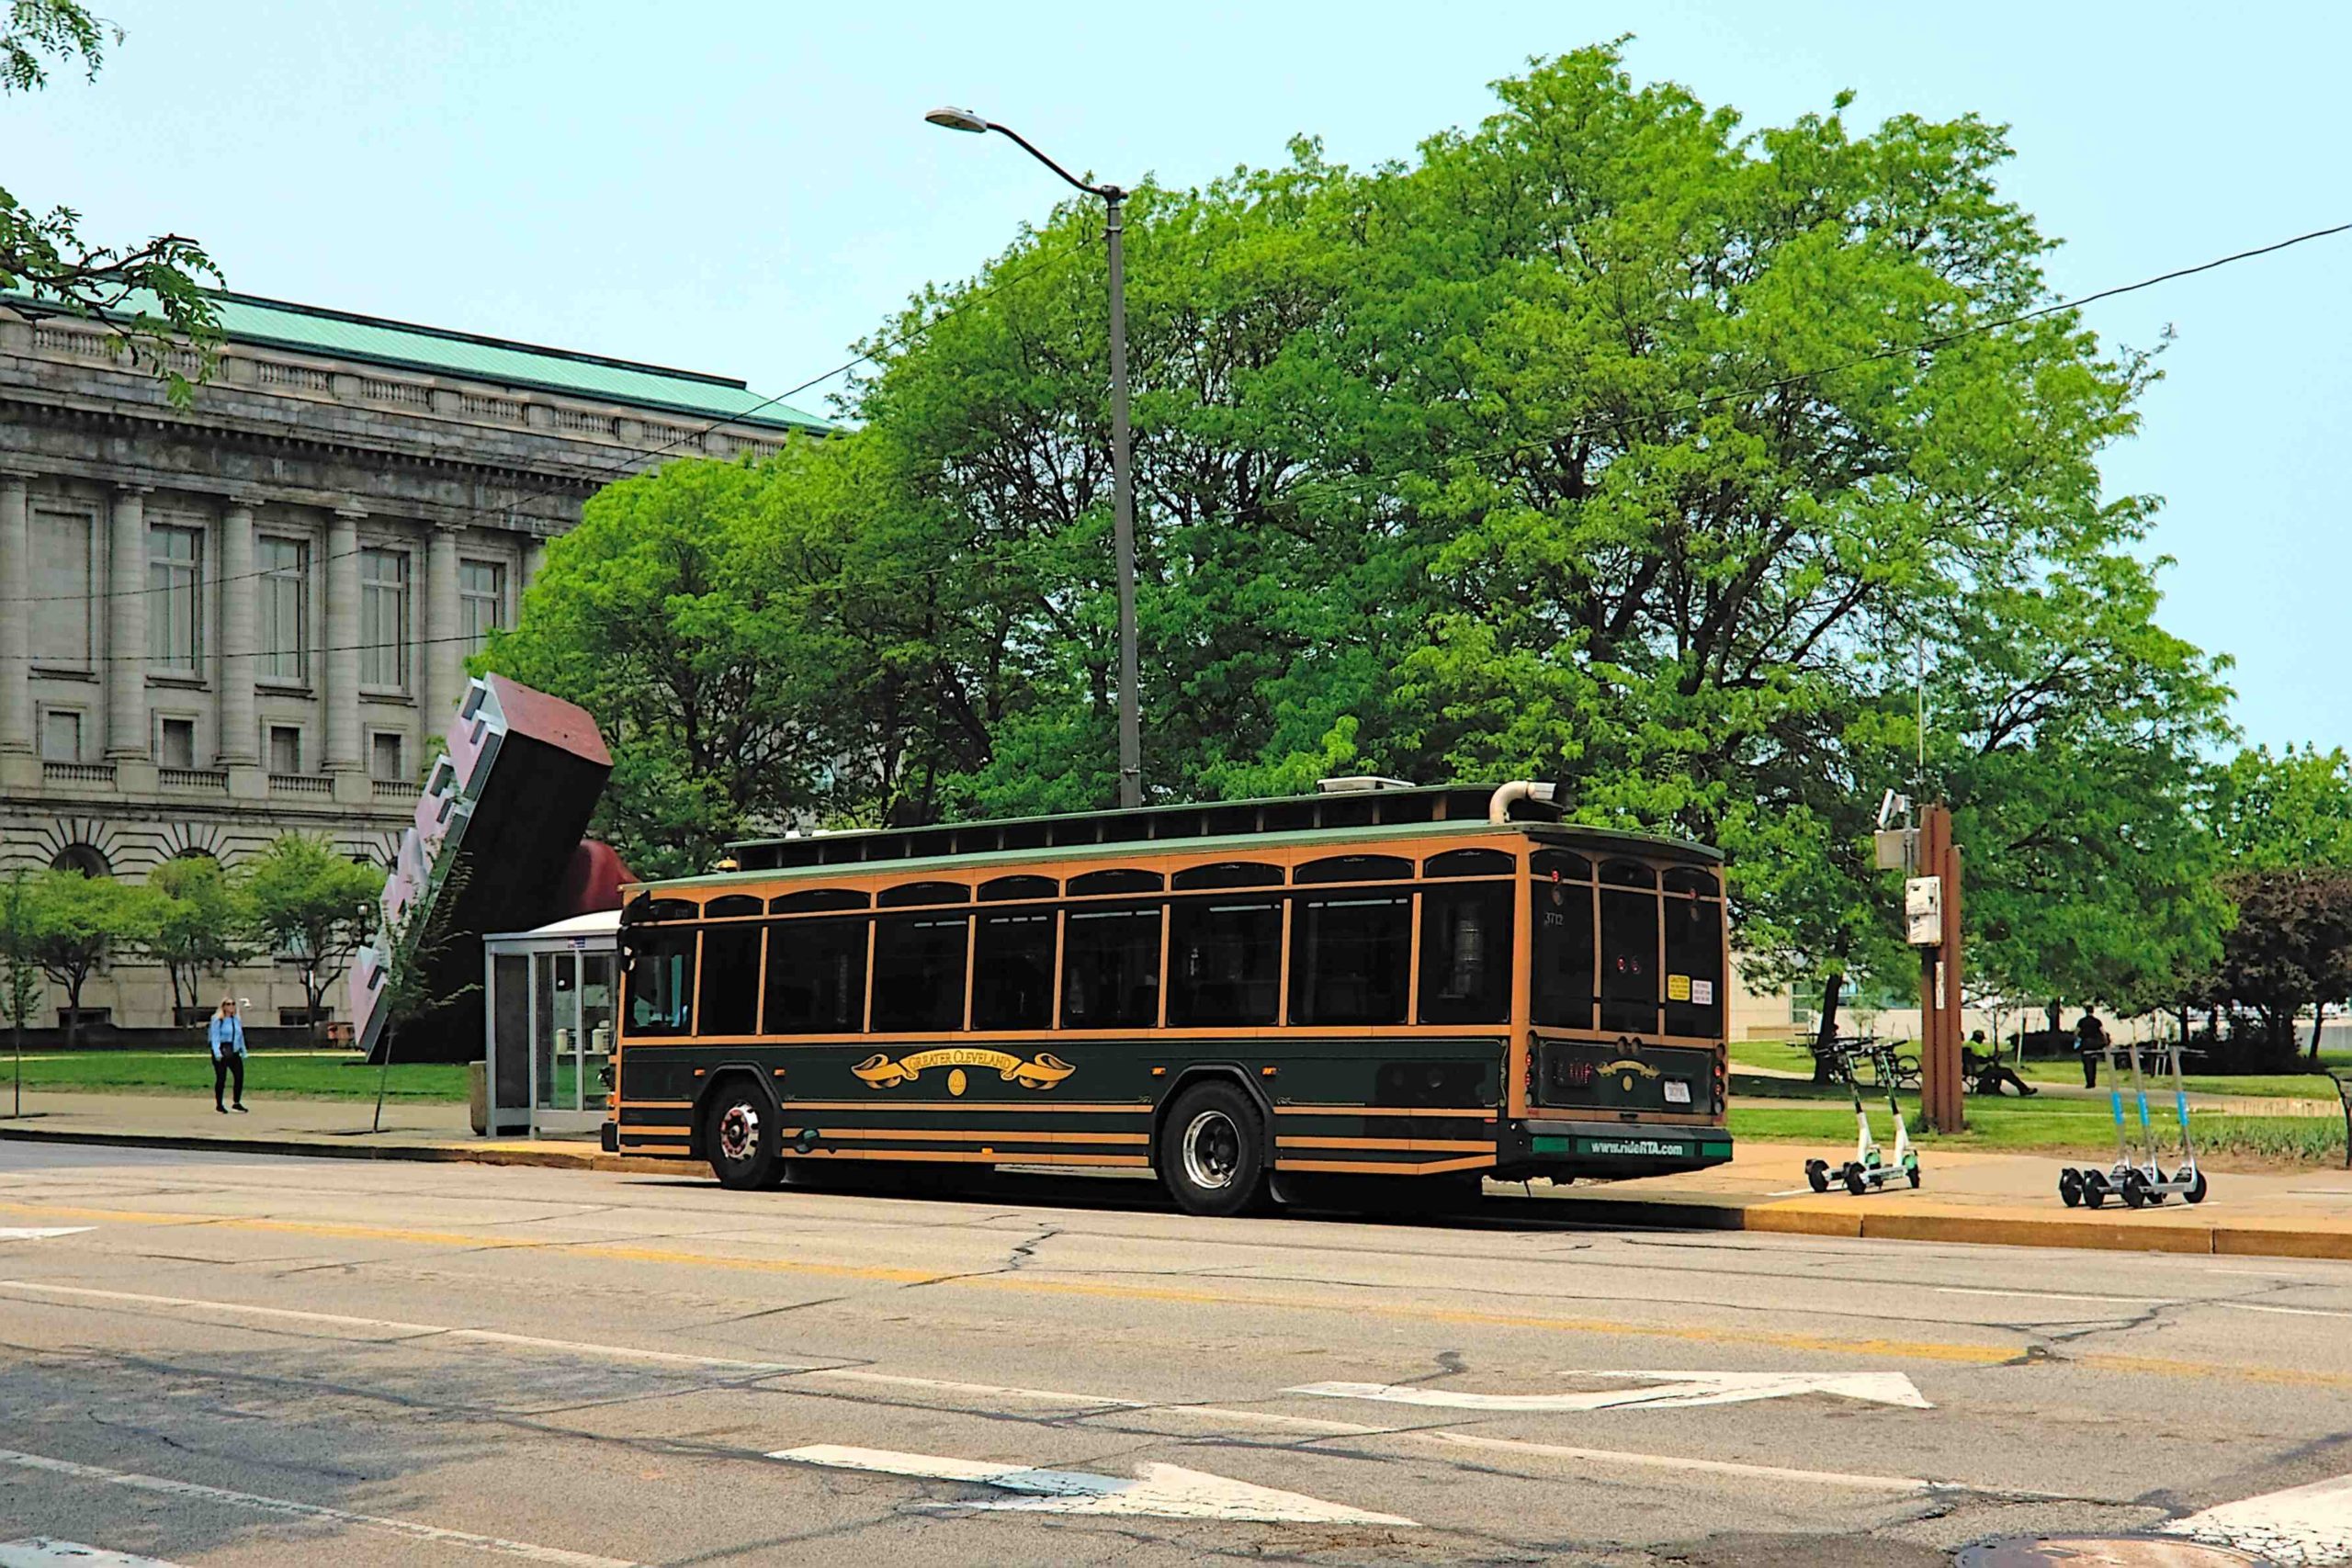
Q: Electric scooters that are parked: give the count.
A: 5